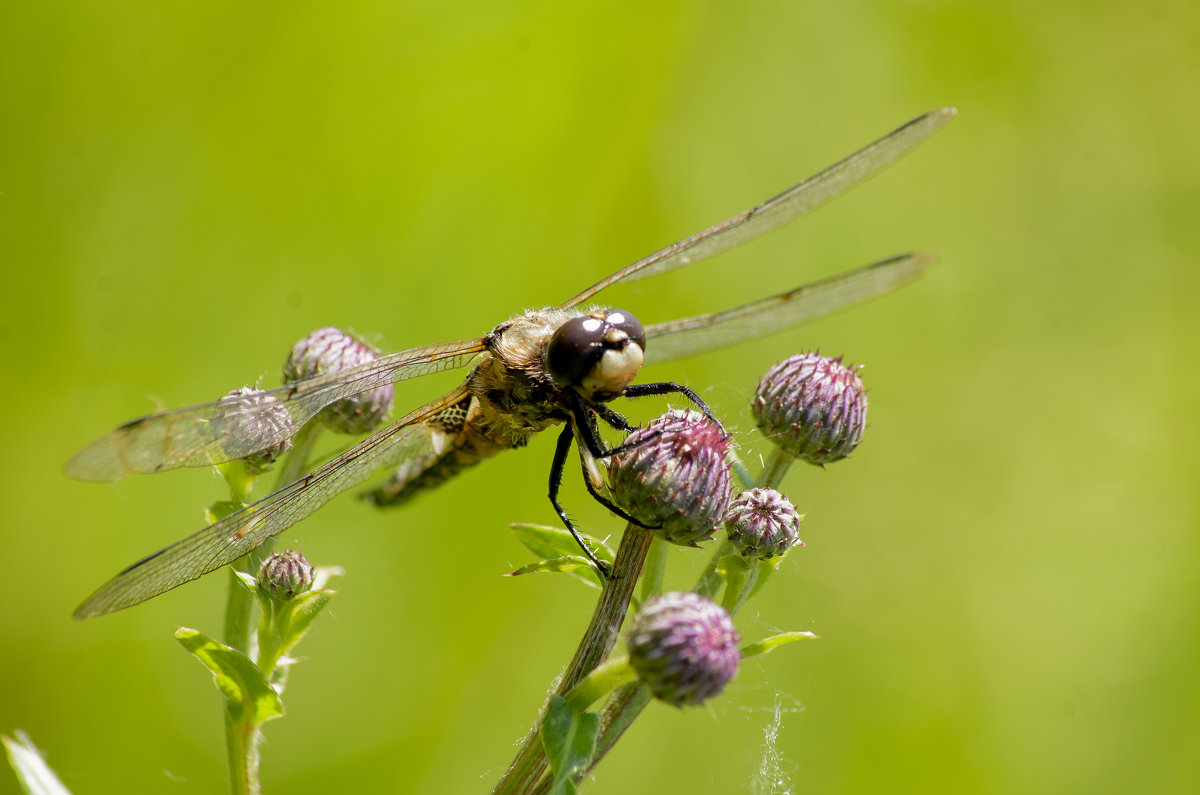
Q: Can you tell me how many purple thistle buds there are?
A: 7